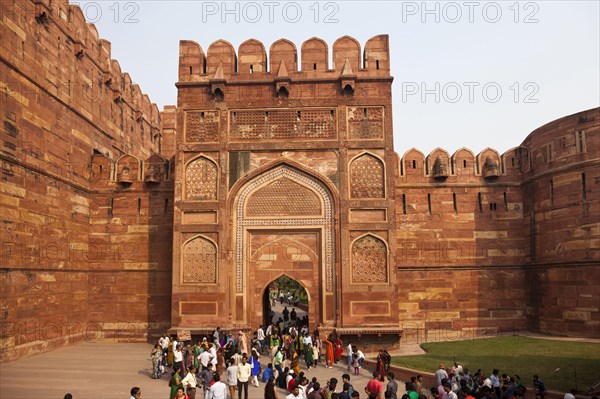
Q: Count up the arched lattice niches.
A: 4